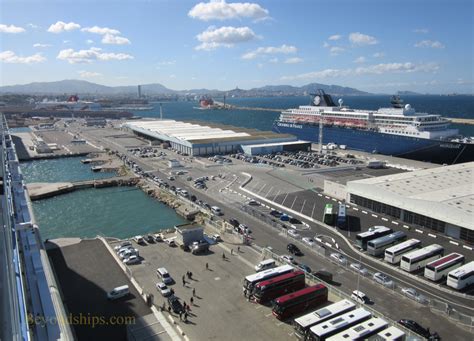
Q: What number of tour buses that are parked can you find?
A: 15